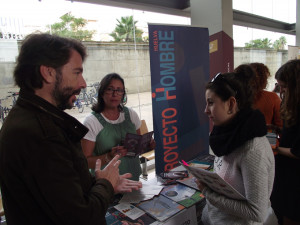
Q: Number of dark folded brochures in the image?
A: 1